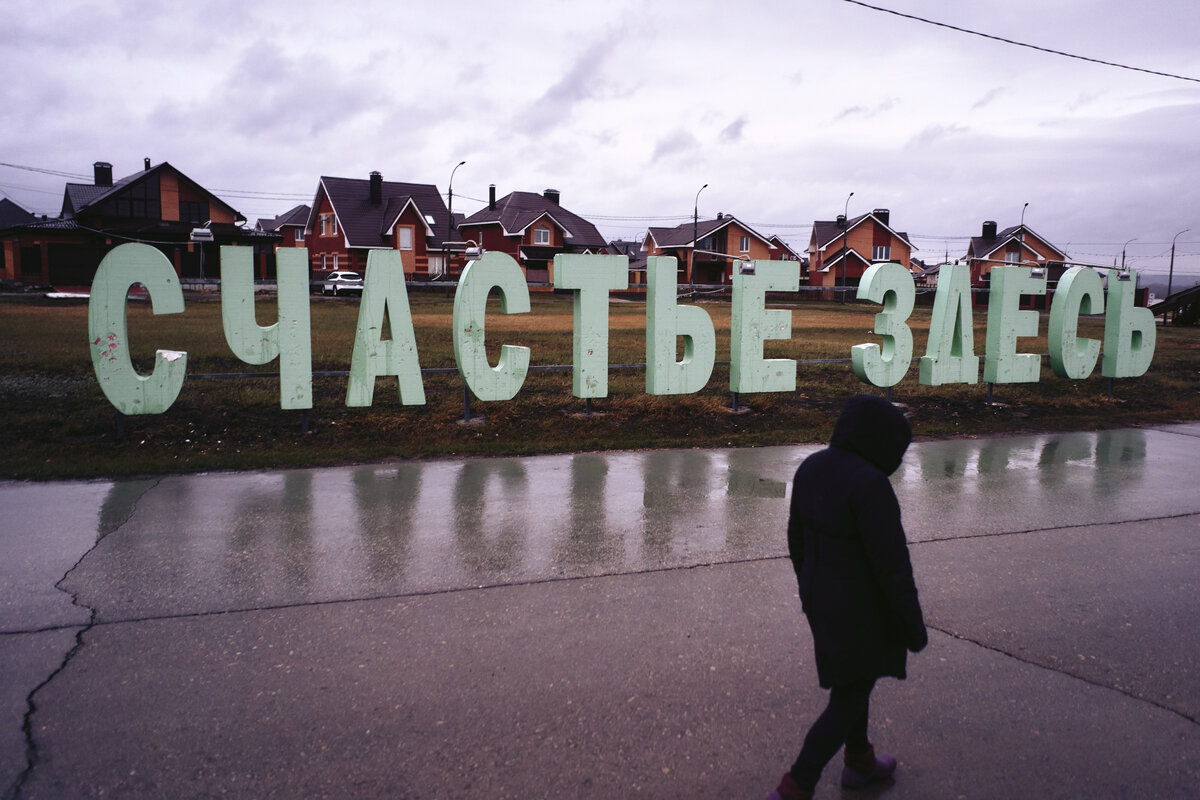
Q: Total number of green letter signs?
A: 12